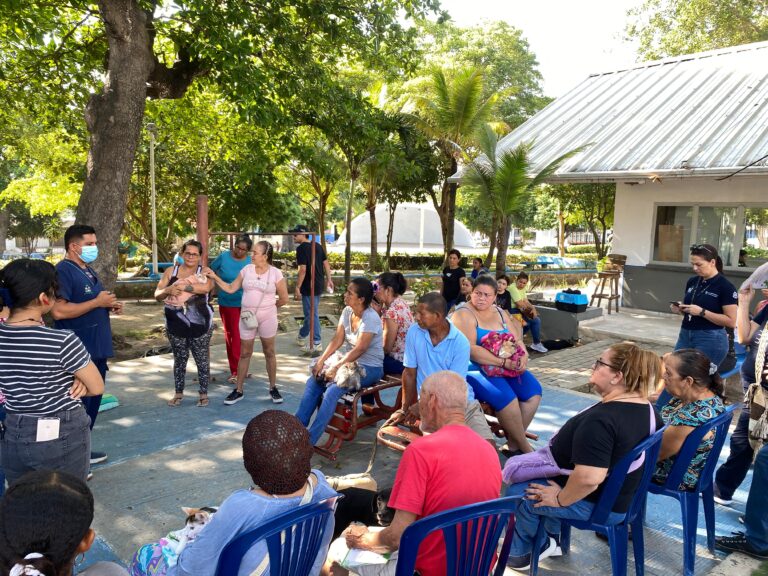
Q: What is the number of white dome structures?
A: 1